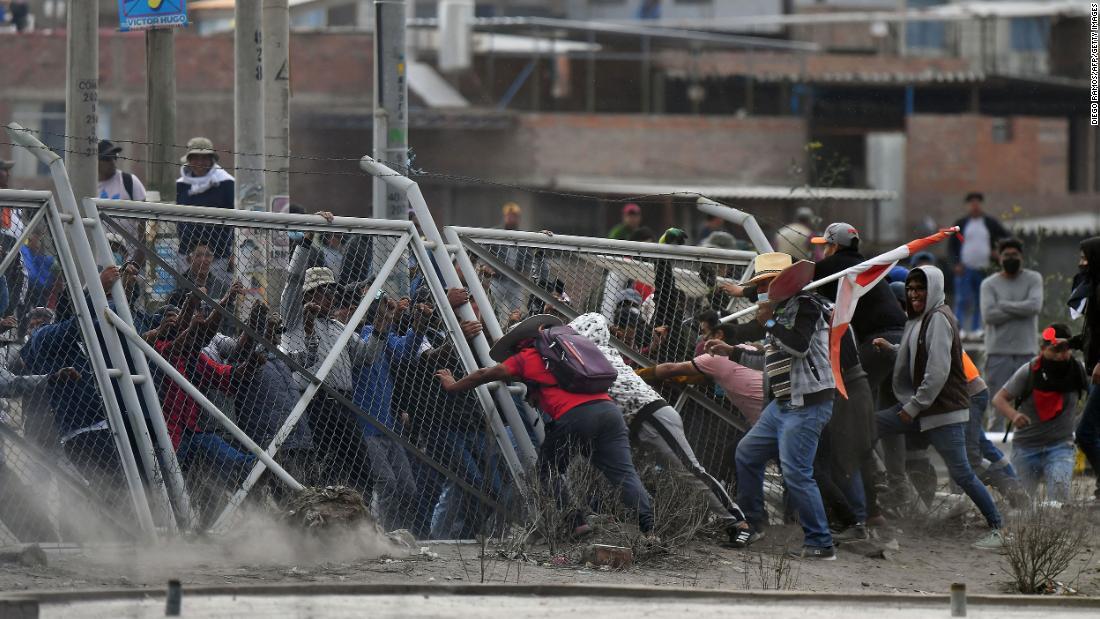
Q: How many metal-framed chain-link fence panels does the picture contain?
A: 3